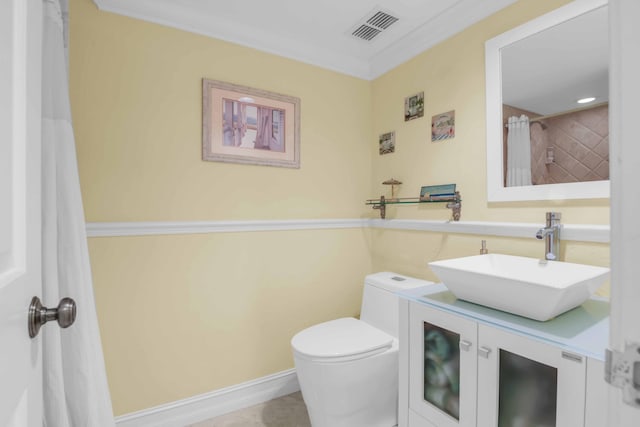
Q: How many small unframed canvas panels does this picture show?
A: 3